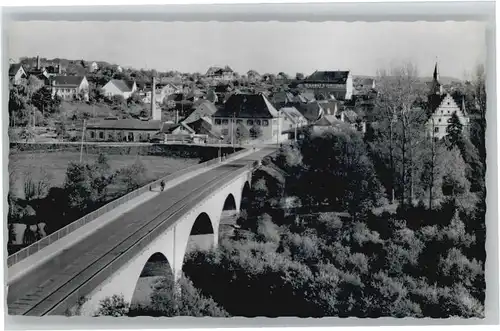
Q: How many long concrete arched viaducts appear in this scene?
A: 1